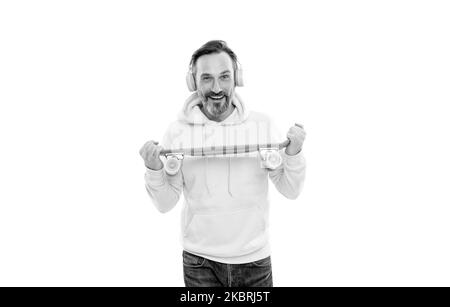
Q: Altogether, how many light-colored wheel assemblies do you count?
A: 2